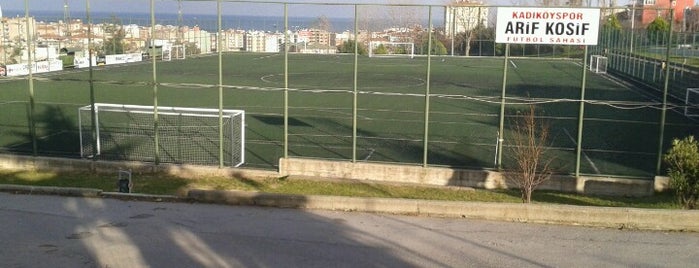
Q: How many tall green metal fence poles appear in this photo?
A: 10